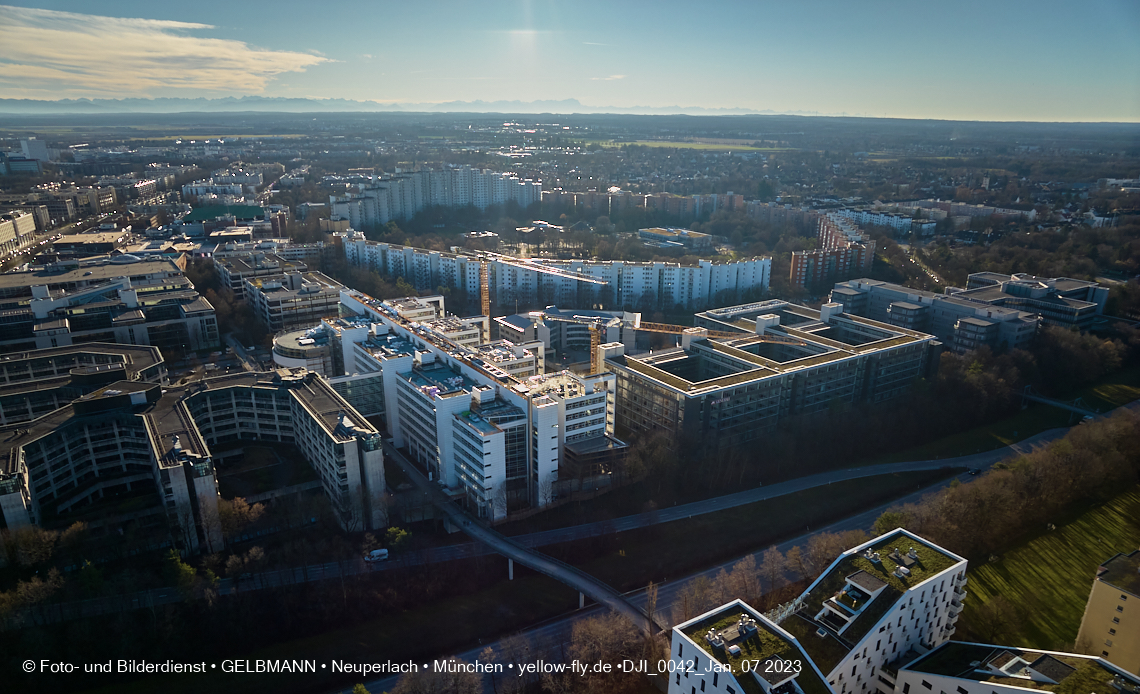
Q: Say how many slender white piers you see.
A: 2